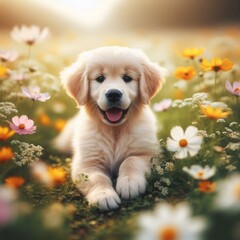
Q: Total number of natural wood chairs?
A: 0